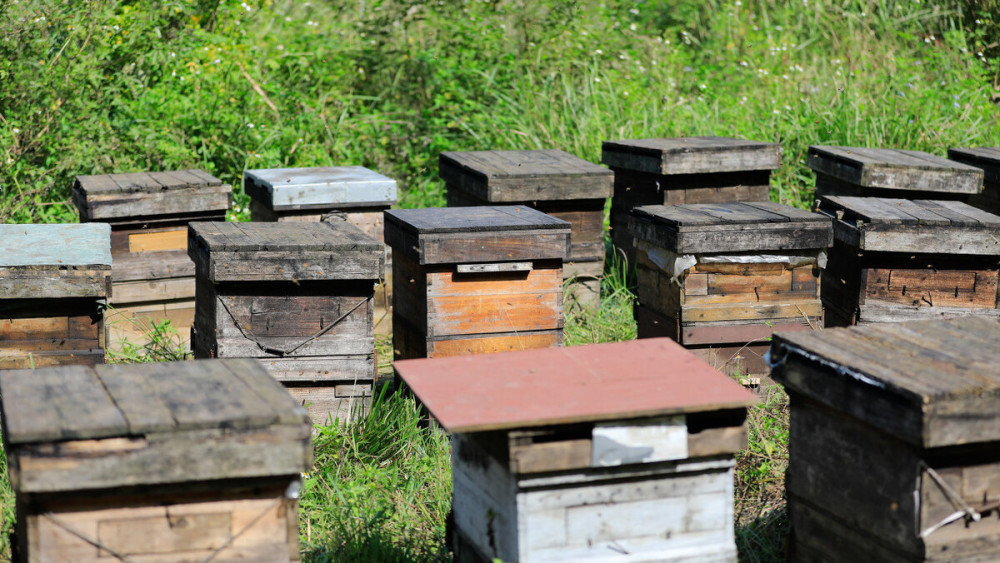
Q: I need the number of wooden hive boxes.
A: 14